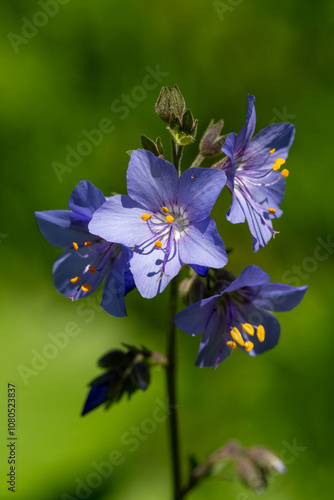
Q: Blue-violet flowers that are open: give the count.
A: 4